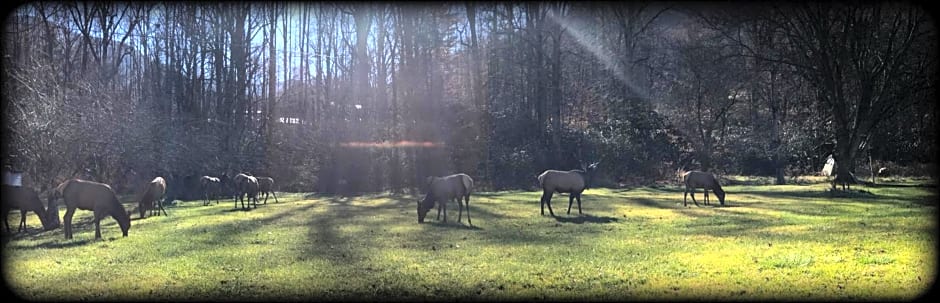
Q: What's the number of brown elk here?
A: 9